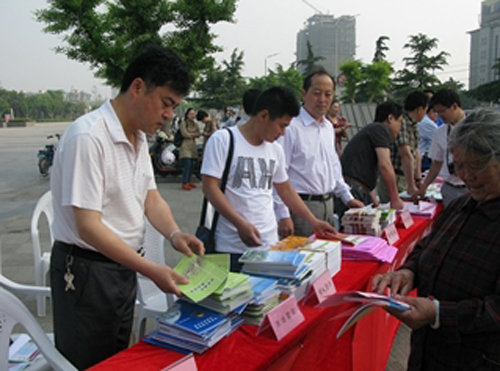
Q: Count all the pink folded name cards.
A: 5